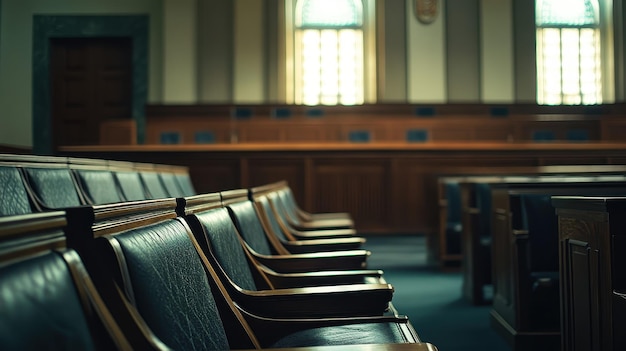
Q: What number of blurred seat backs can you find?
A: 11